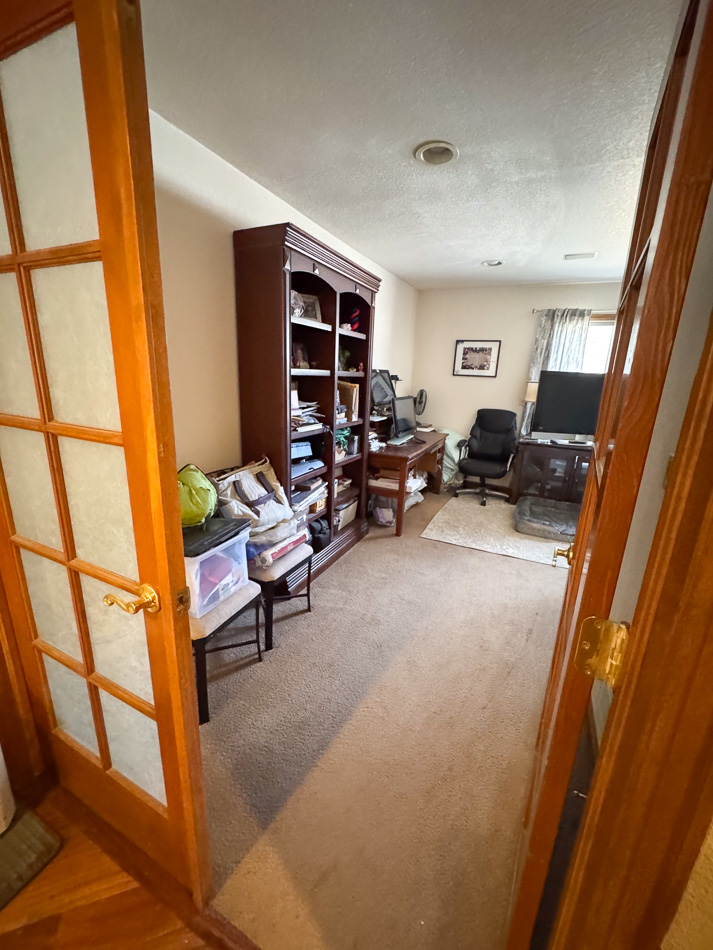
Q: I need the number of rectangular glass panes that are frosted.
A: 10